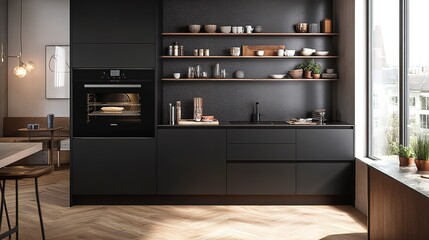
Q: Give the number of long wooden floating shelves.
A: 3